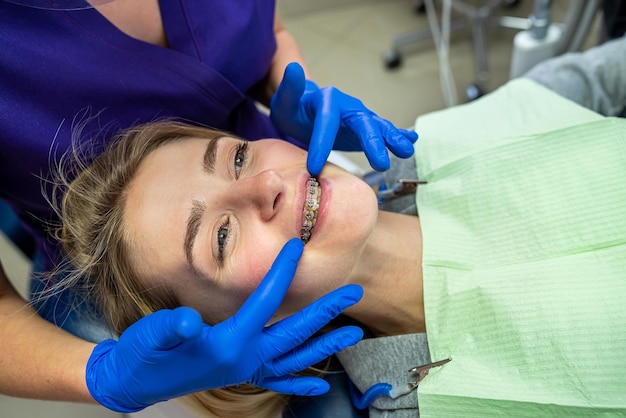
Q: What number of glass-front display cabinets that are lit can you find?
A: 0